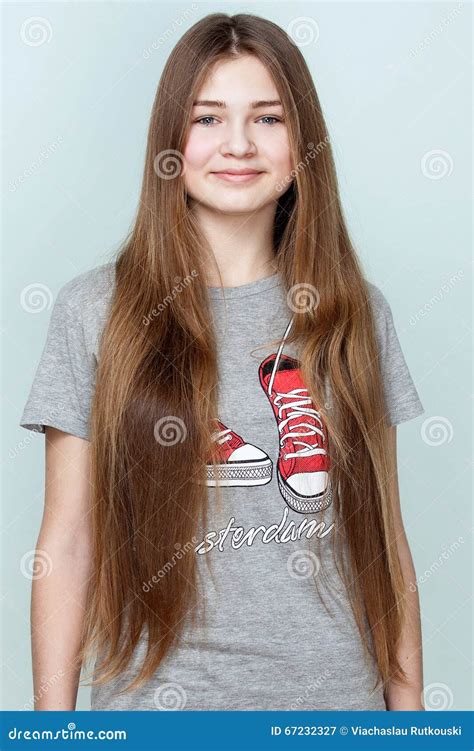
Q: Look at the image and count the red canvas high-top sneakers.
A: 2